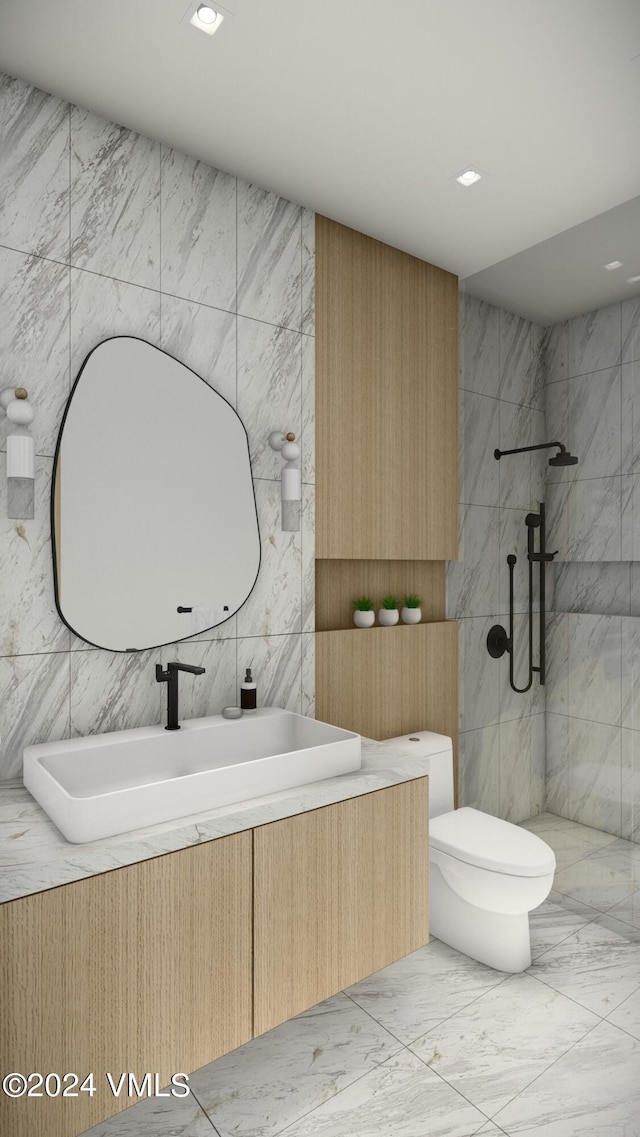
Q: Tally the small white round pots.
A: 3